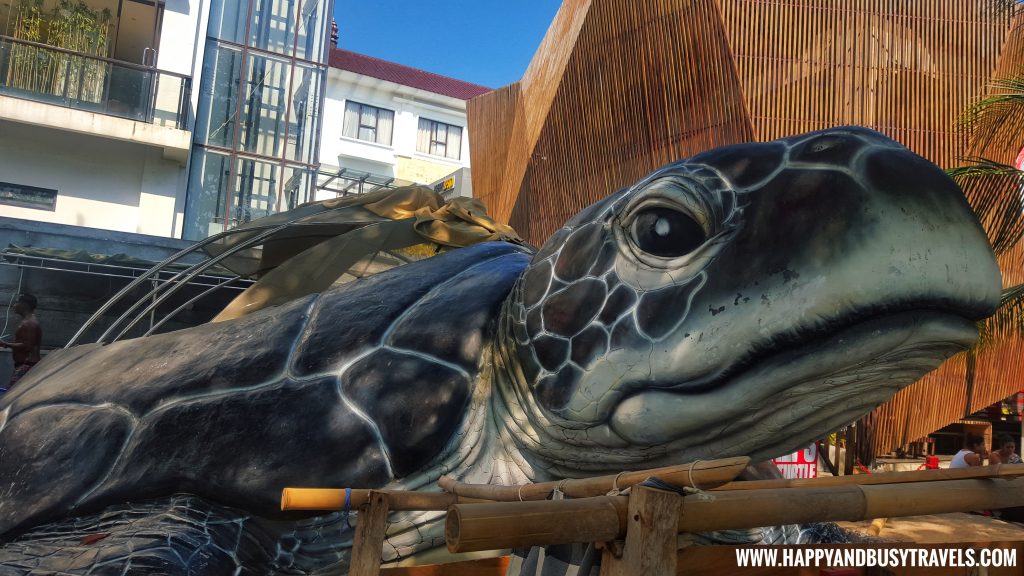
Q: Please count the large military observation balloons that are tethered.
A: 0